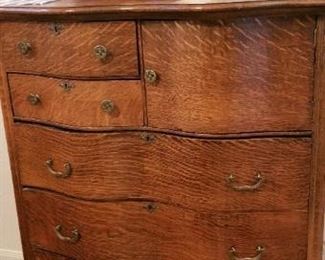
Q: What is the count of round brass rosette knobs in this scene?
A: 5